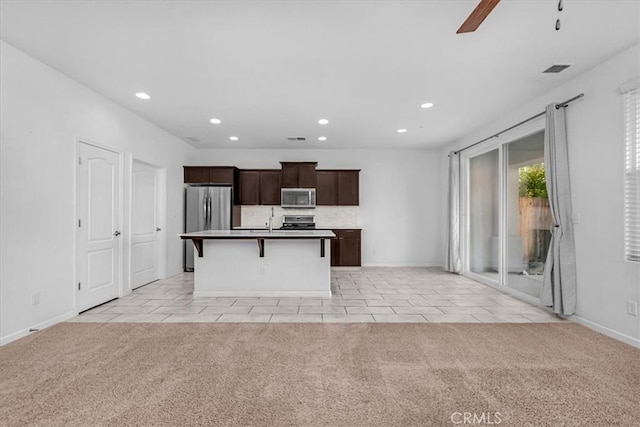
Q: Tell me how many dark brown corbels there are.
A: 3